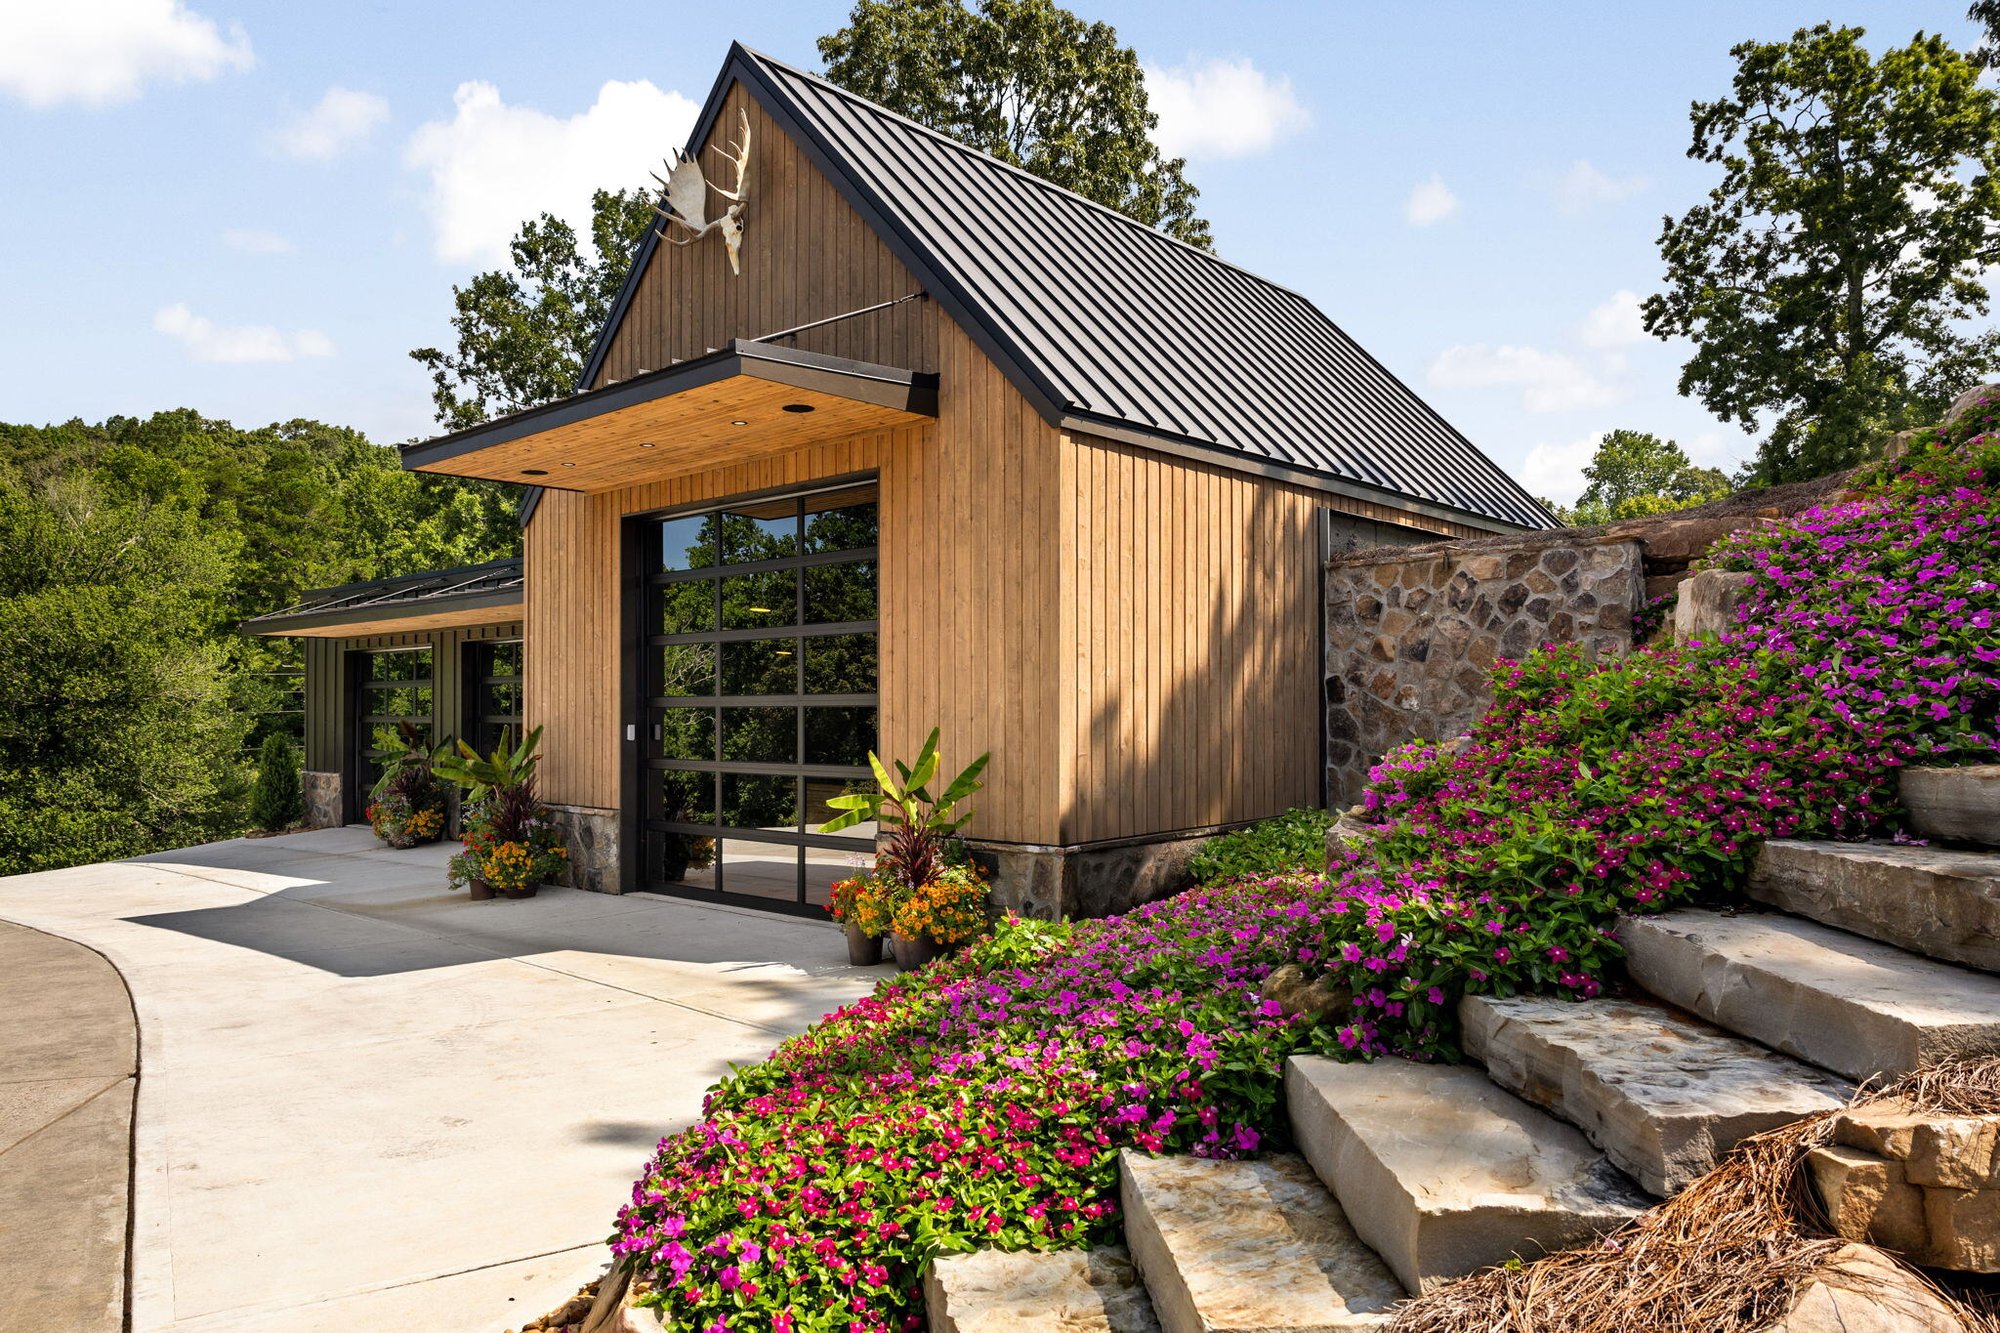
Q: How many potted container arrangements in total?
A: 3